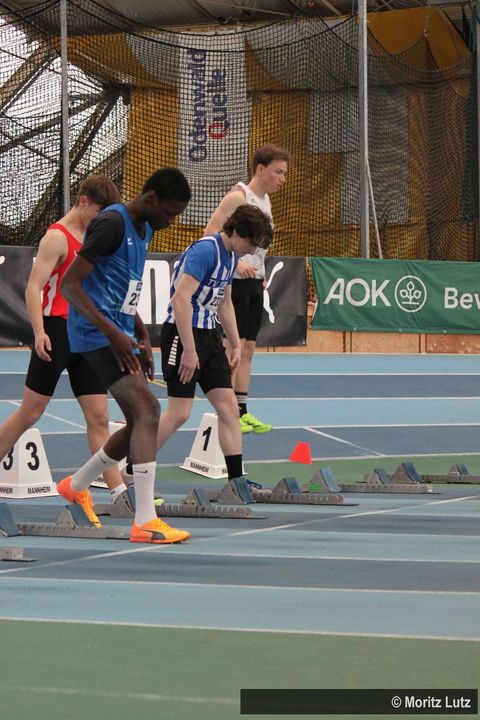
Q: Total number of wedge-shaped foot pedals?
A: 10